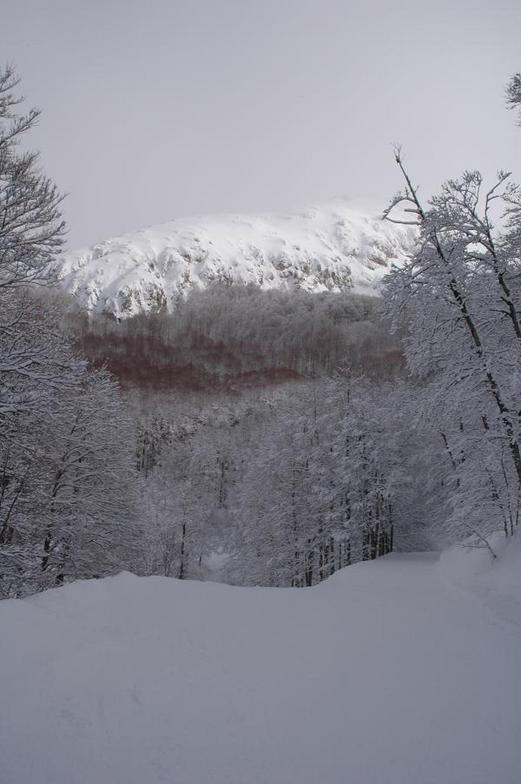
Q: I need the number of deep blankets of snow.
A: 1